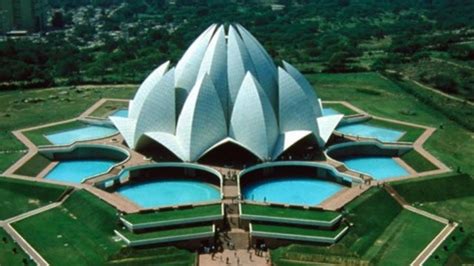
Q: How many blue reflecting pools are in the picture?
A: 8